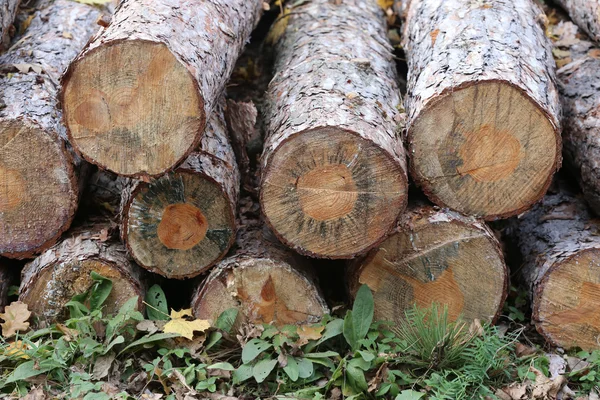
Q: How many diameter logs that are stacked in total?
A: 9